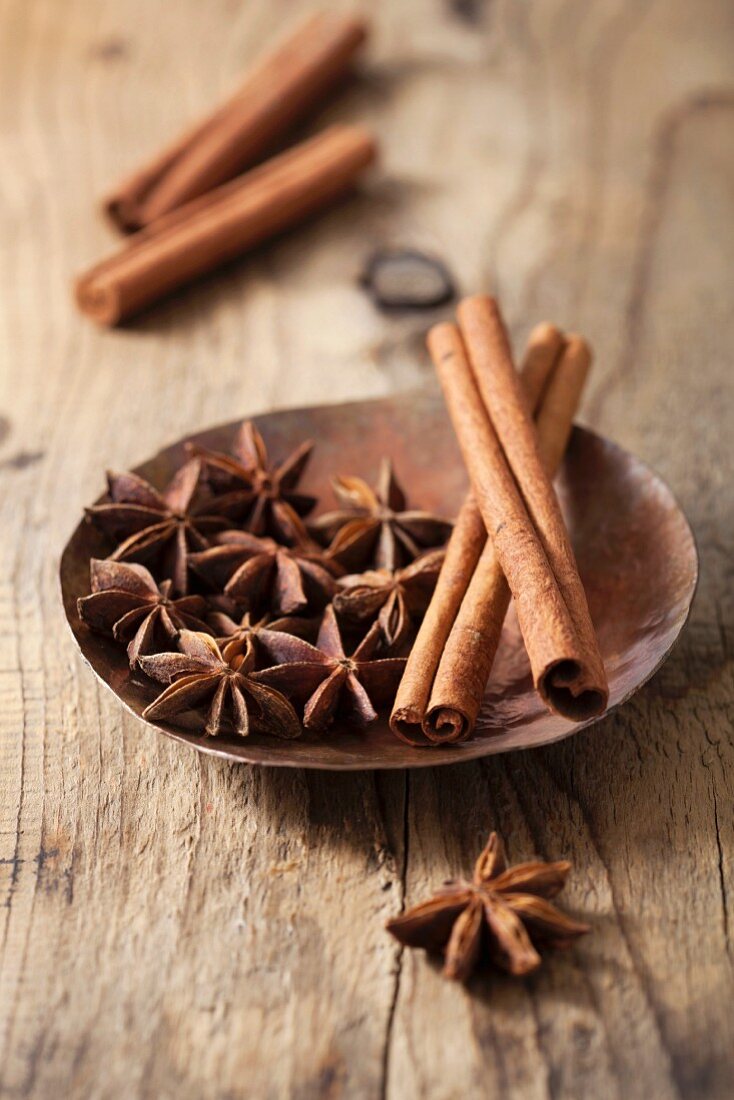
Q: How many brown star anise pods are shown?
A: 10